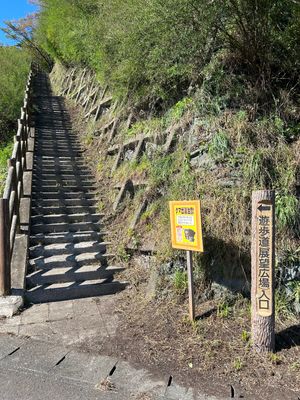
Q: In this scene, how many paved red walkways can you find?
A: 0